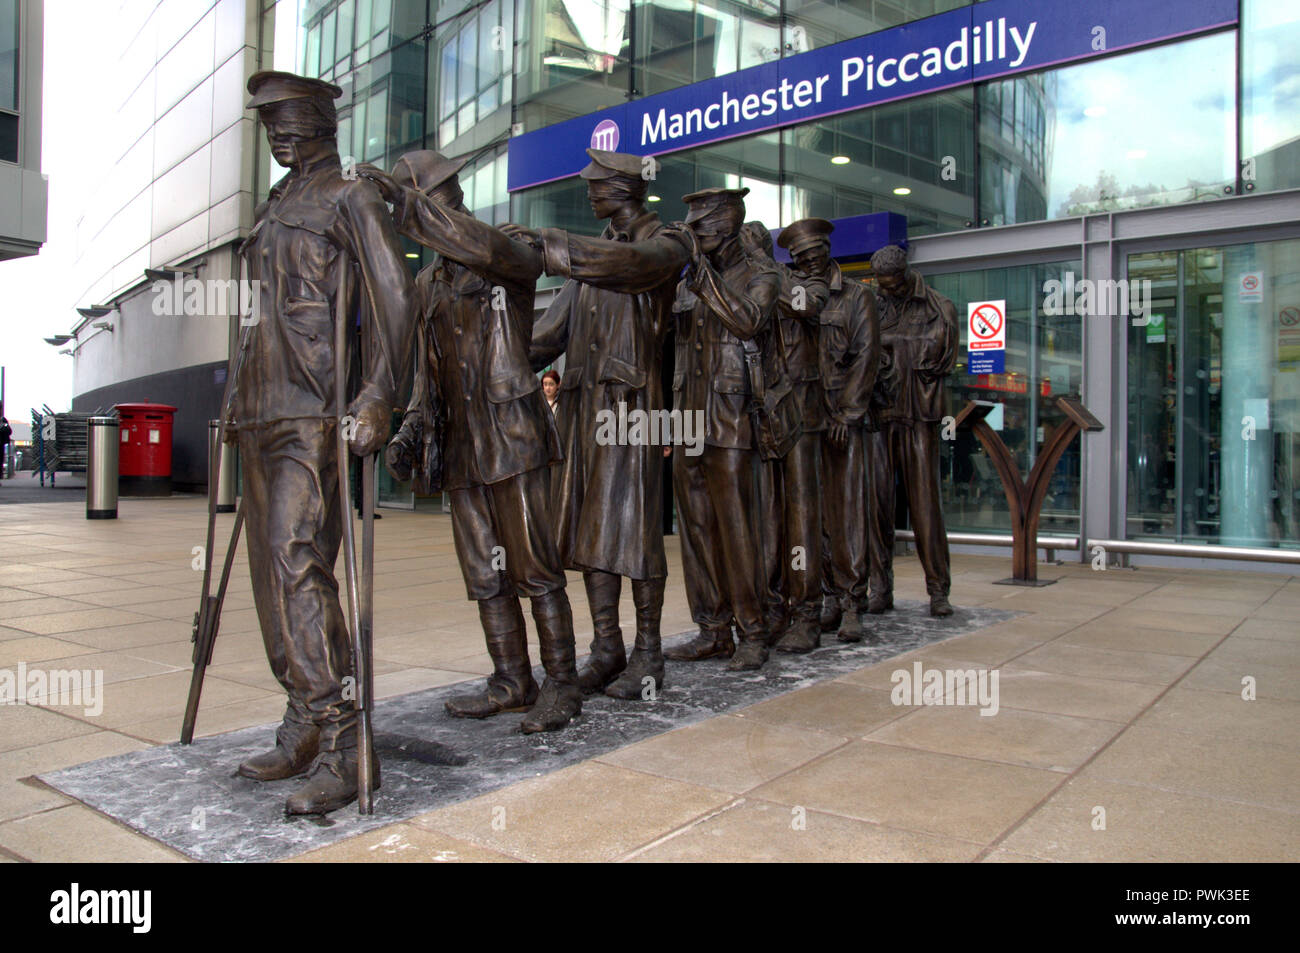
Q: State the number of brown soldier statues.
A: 7